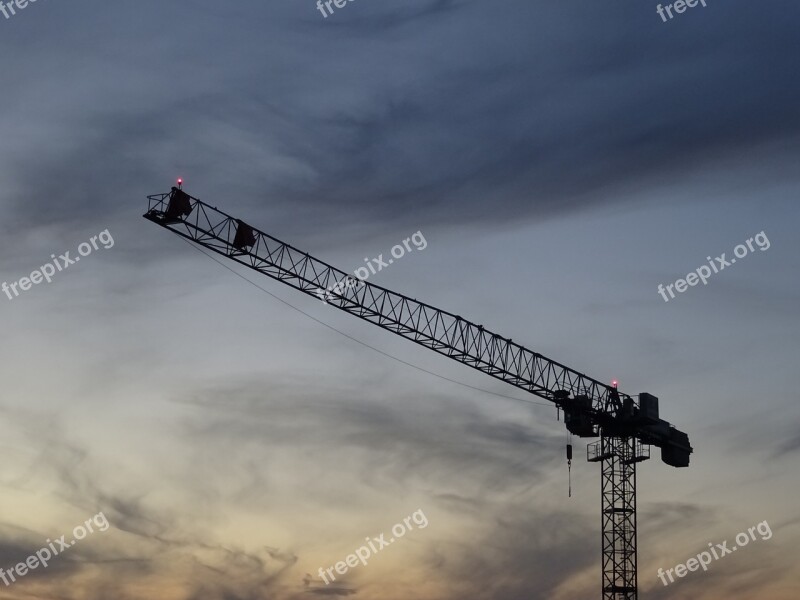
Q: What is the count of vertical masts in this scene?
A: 1